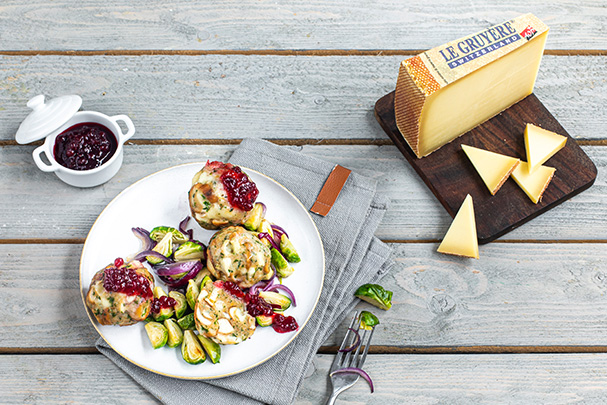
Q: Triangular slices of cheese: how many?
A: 4